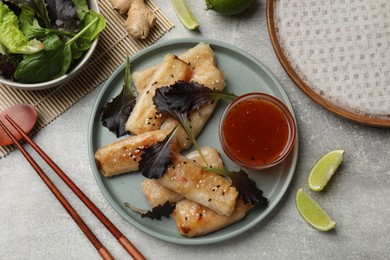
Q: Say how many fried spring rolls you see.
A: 7